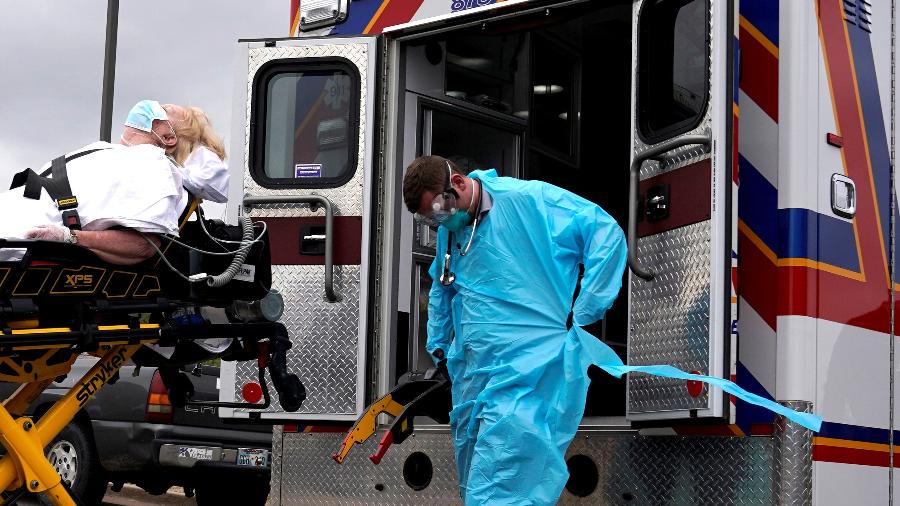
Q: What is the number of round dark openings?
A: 2